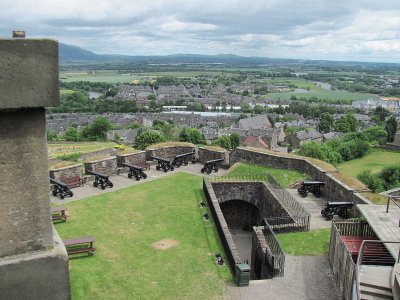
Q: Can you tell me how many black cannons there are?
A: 8